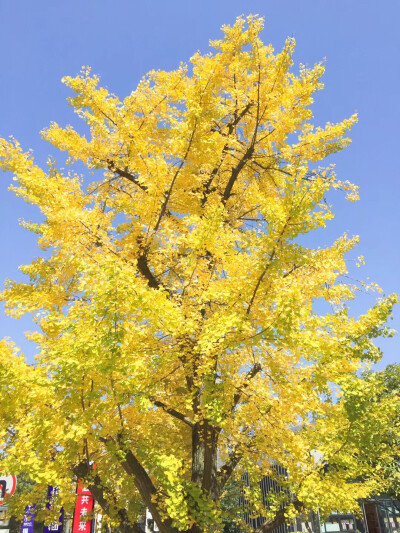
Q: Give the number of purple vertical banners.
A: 2